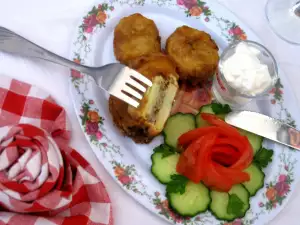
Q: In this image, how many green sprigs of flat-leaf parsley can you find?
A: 5